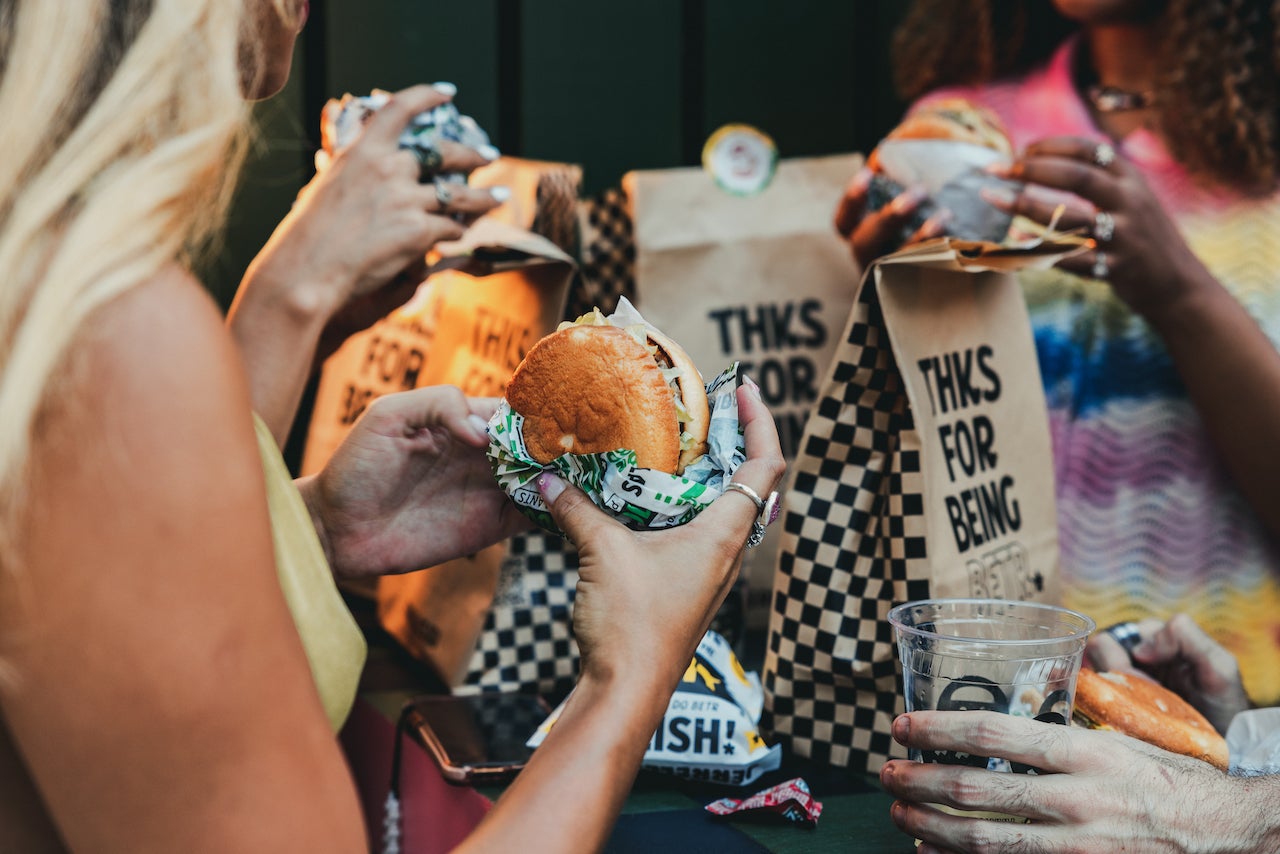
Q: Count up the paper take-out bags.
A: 4